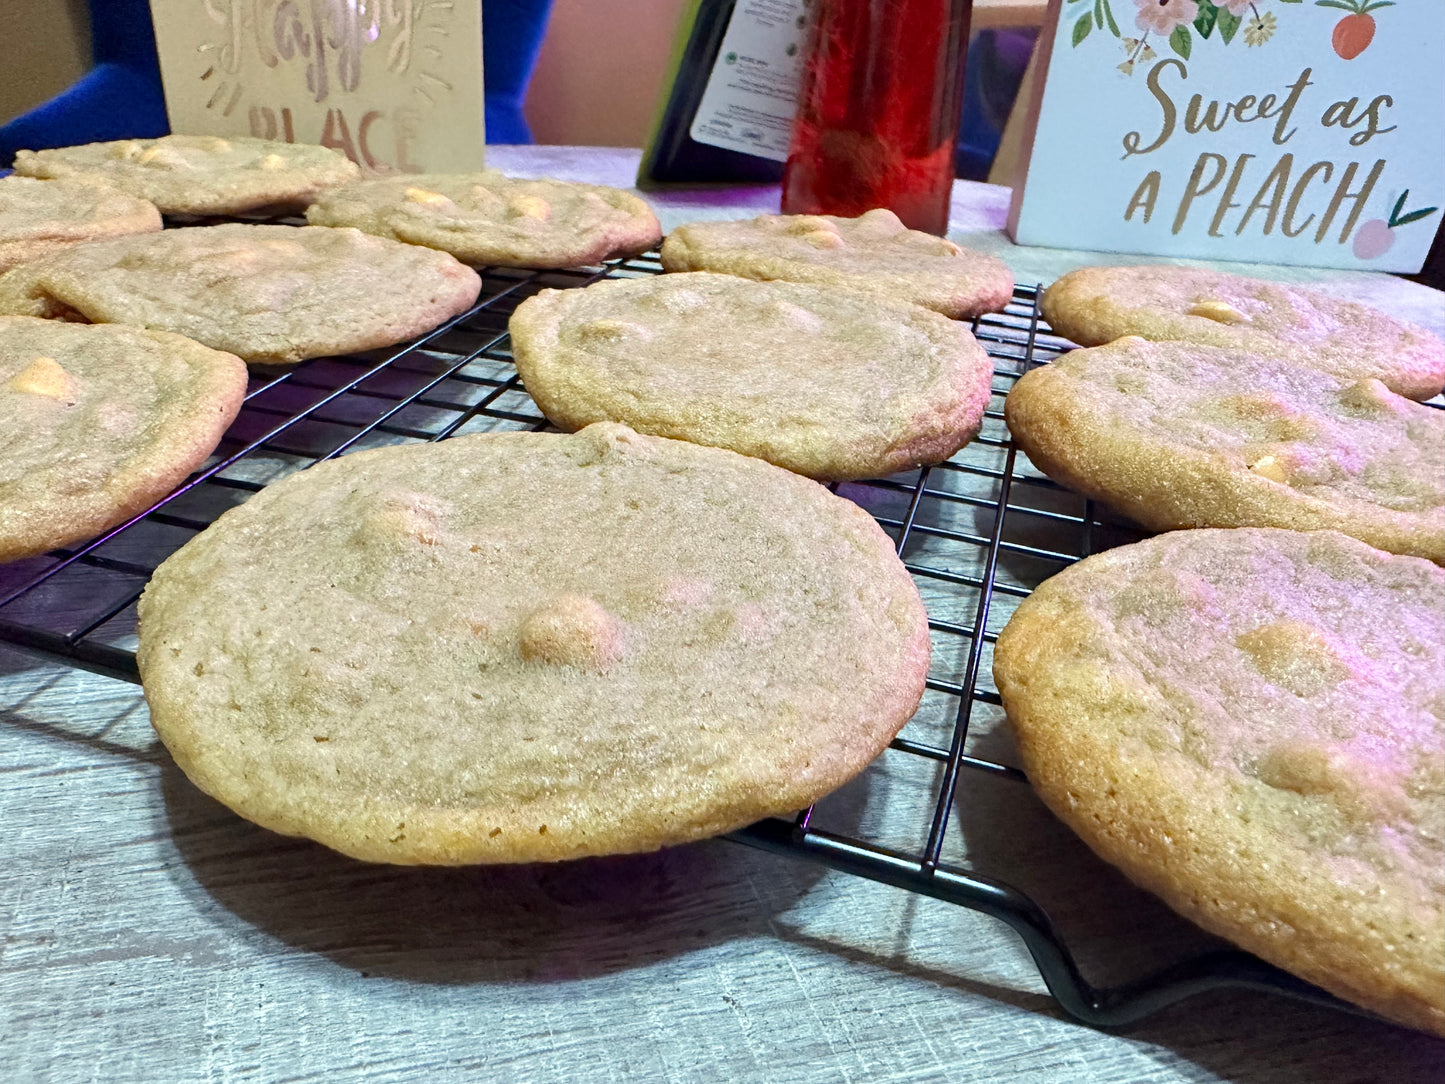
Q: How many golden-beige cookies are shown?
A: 11